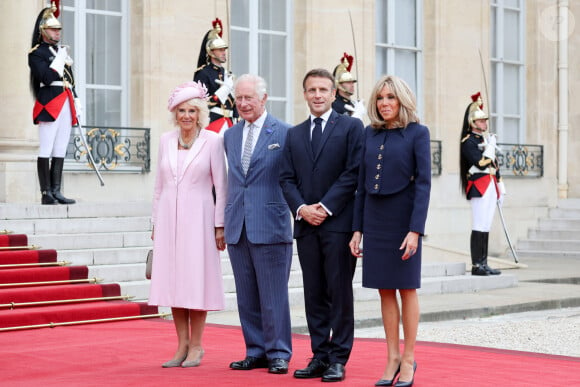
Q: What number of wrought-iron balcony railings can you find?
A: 3